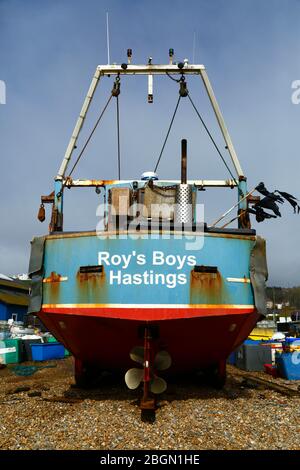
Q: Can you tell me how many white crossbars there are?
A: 2